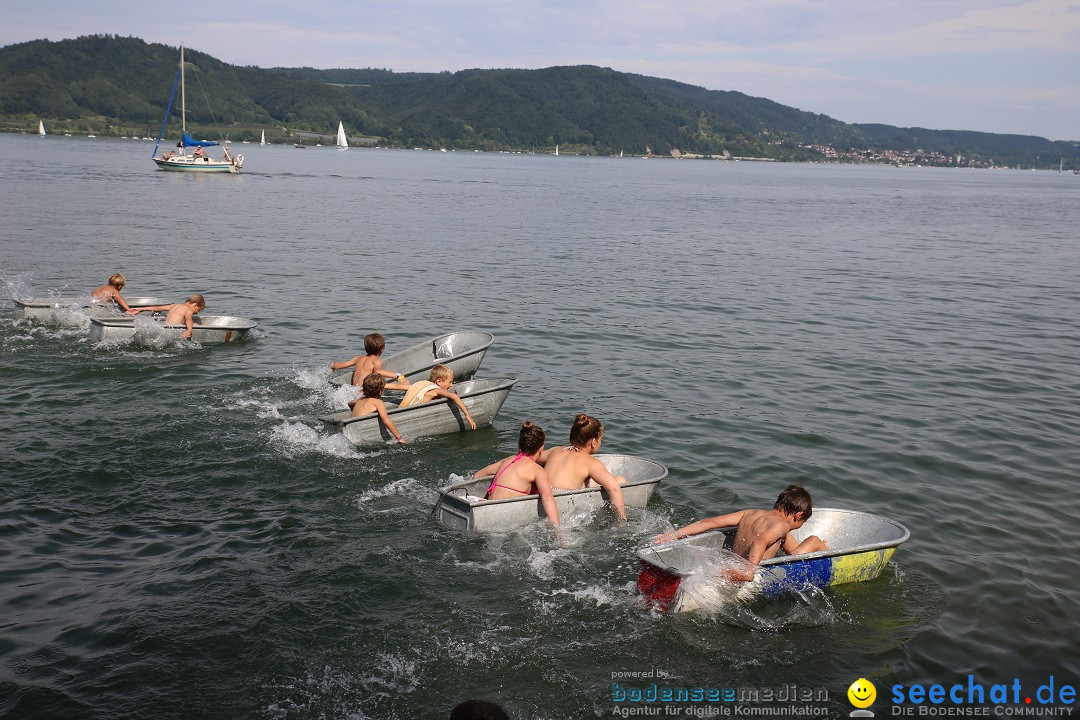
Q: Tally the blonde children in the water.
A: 3